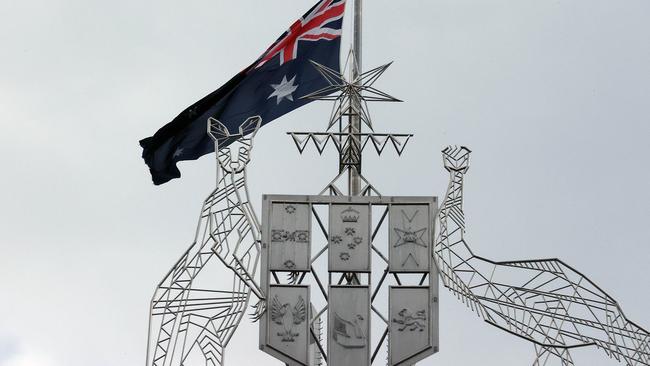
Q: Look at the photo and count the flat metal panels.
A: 6